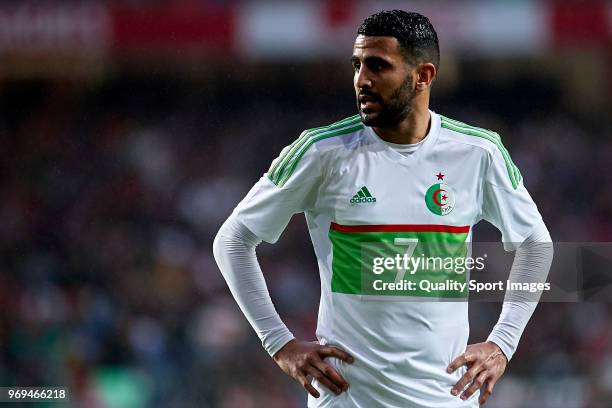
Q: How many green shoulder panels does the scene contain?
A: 2